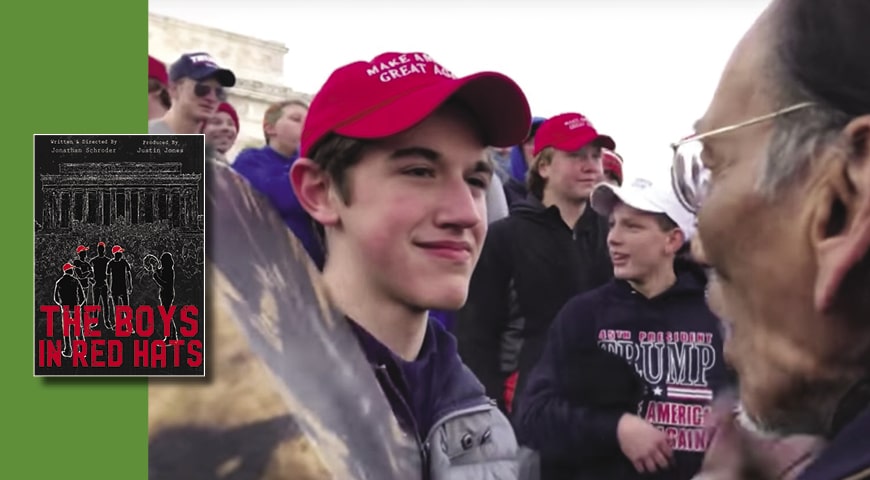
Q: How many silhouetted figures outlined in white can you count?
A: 5